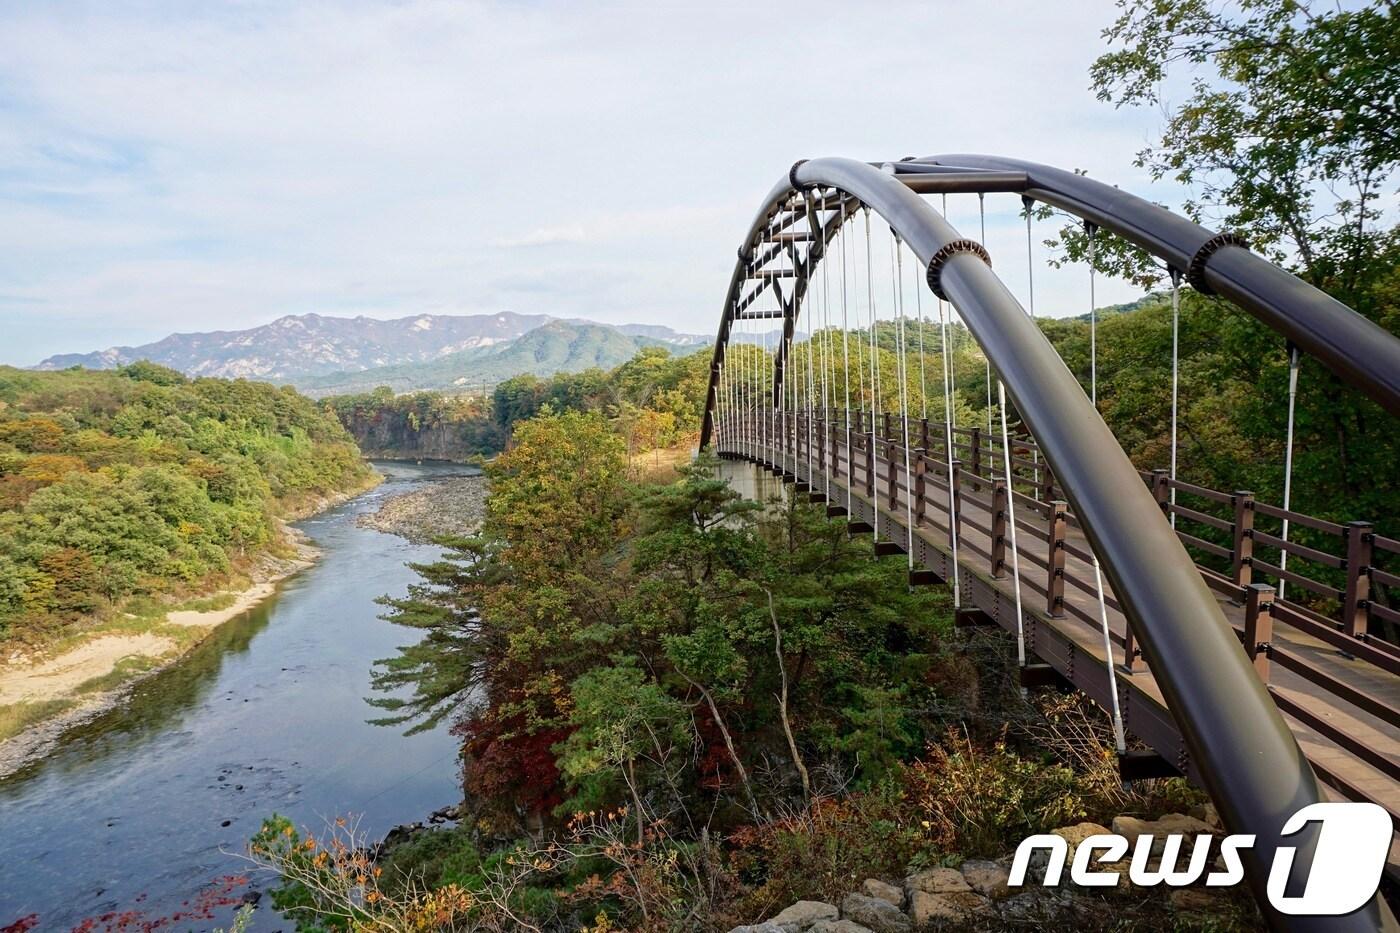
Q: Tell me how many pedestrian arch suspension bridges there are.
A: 1